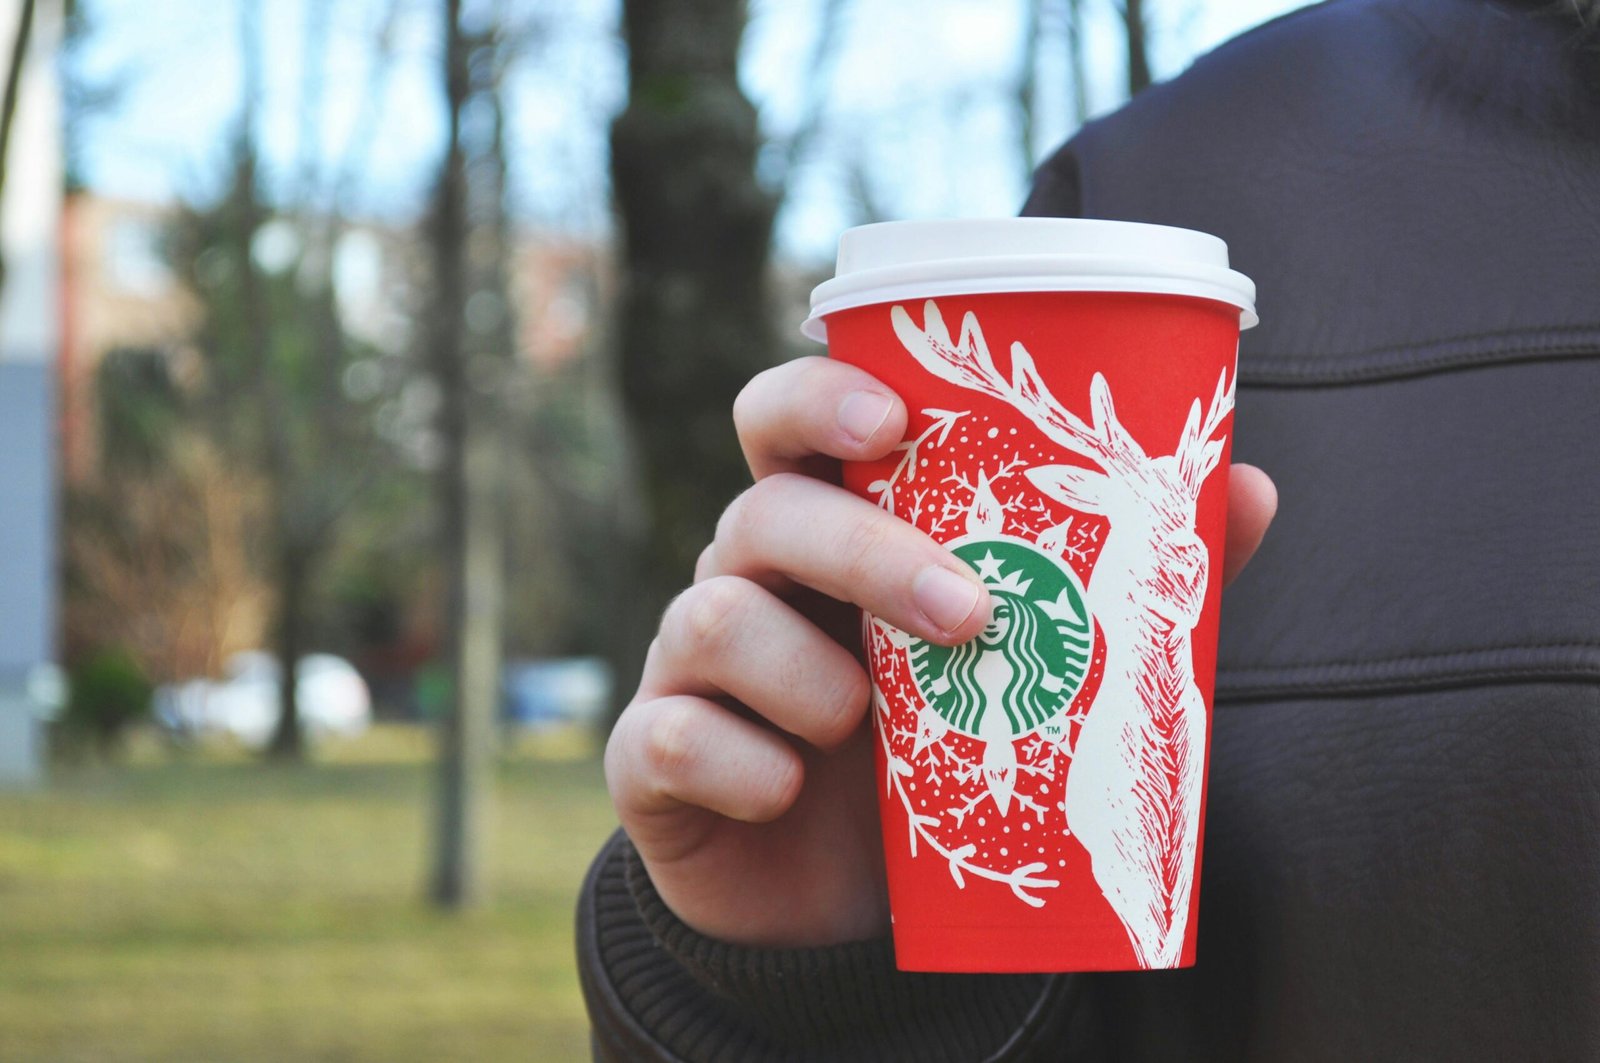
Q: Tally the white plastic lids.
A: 1